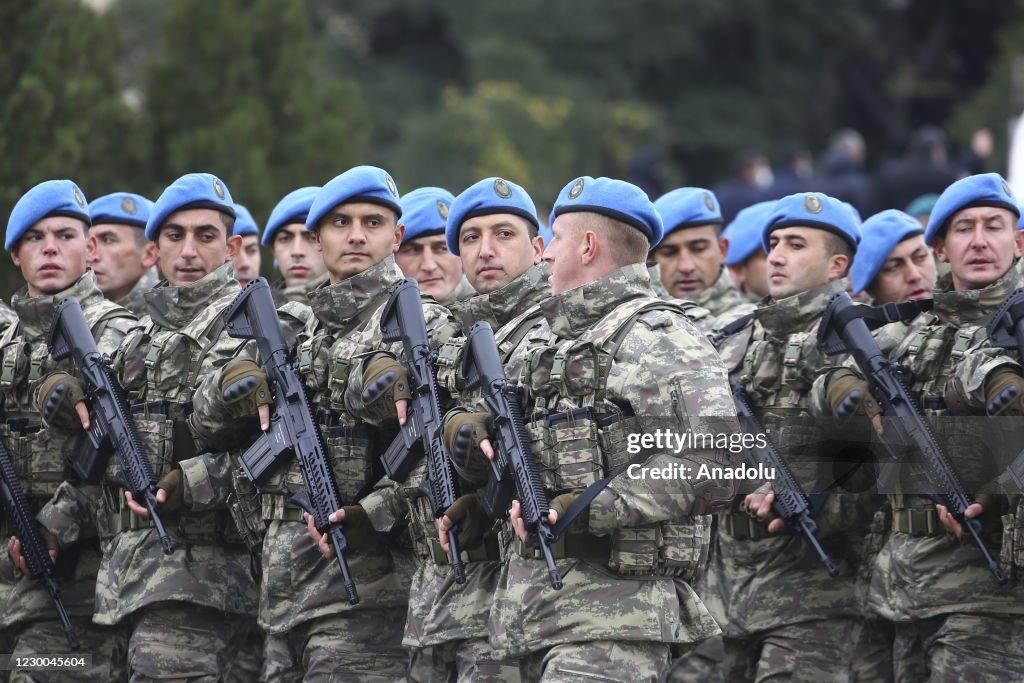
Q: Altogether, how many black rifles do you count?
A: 8